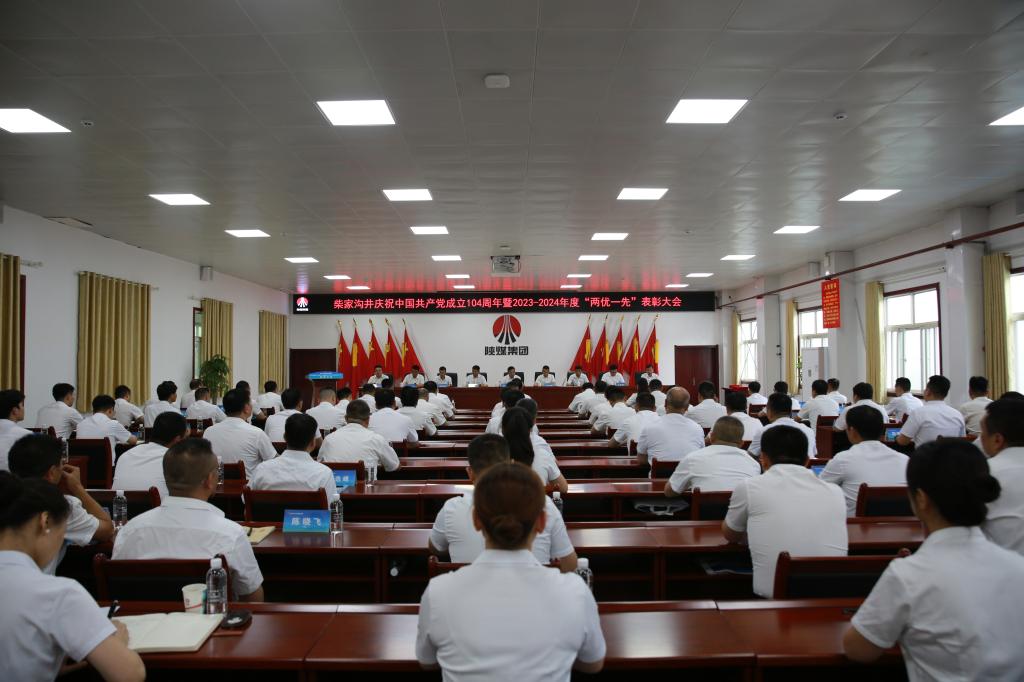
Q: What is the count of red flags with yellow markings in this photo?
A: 10